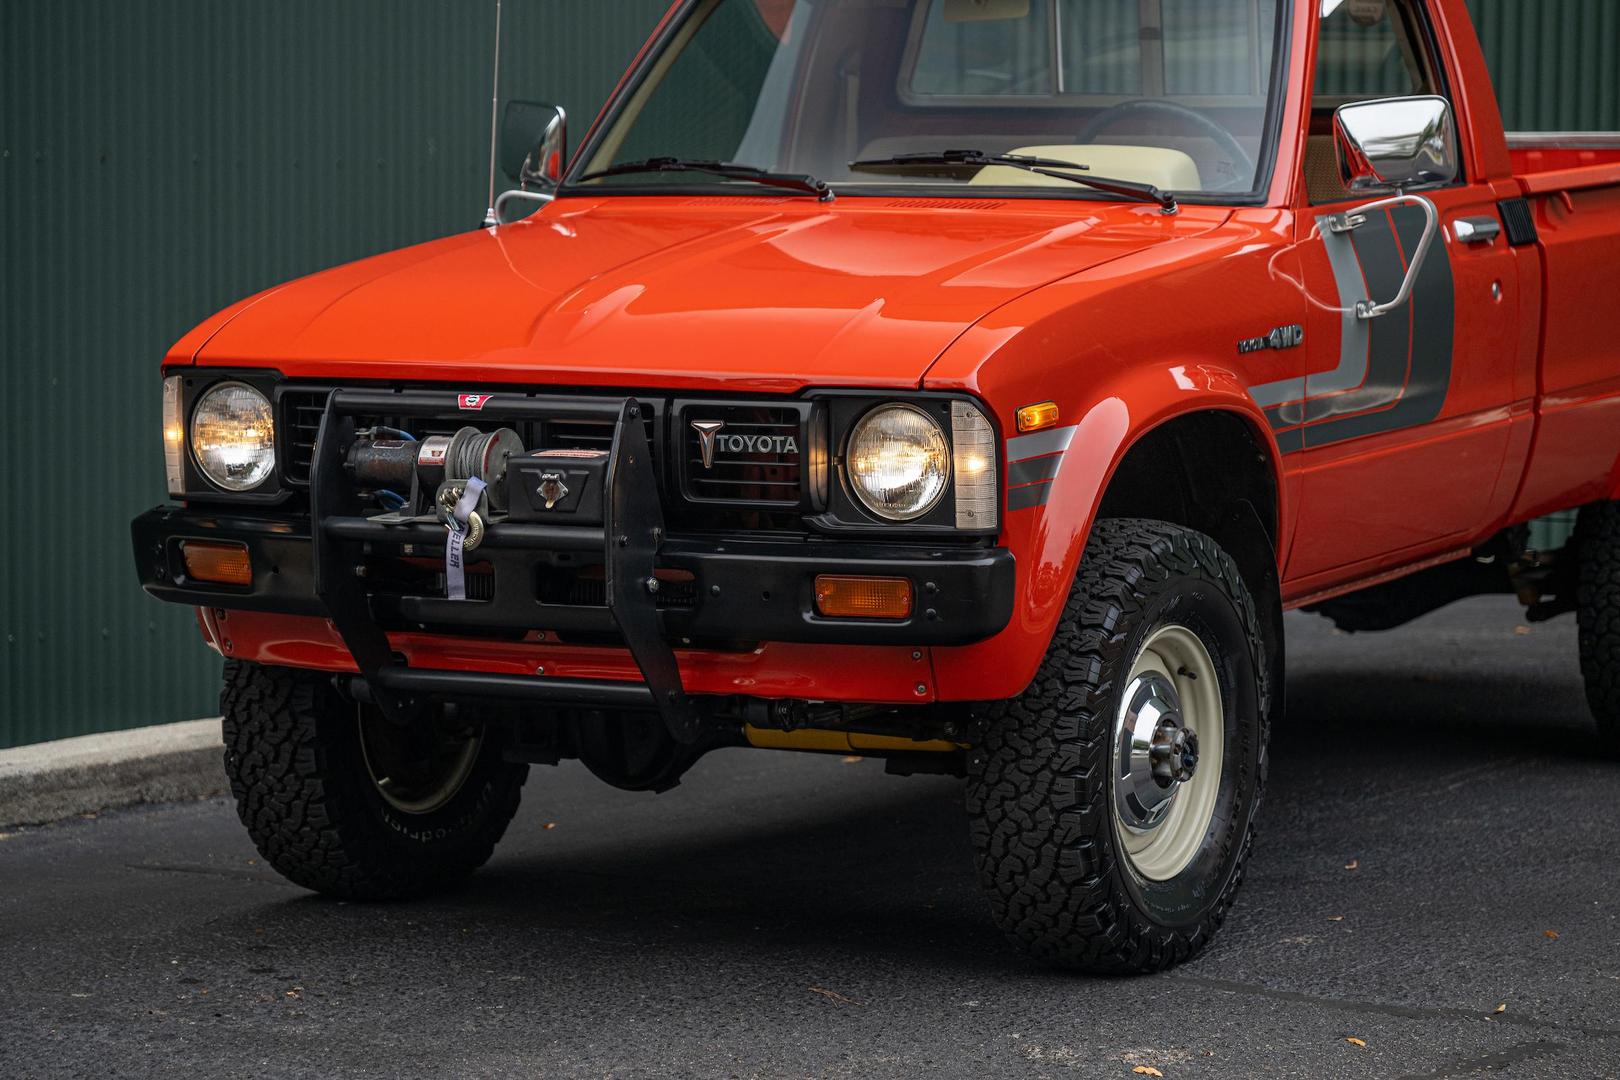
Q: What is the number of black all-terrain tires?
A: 3